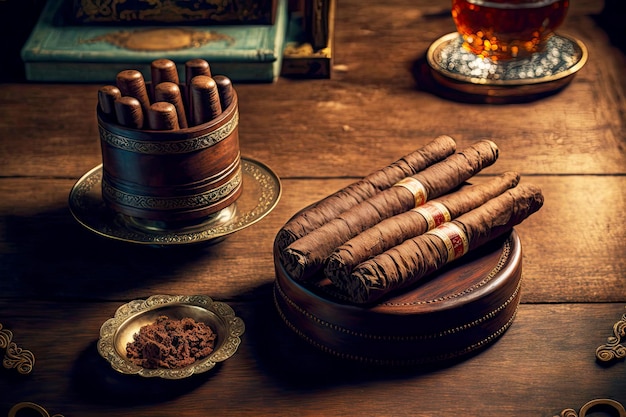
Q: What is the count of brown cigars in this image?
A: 13